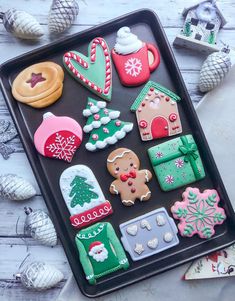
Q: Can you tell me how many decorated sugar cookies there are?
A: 12